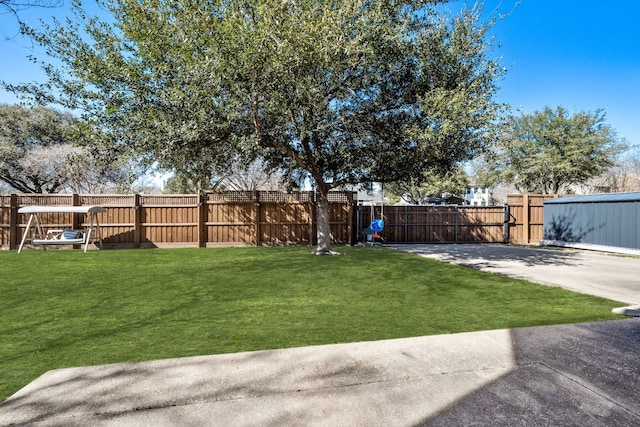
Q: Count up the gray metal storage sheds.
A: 1